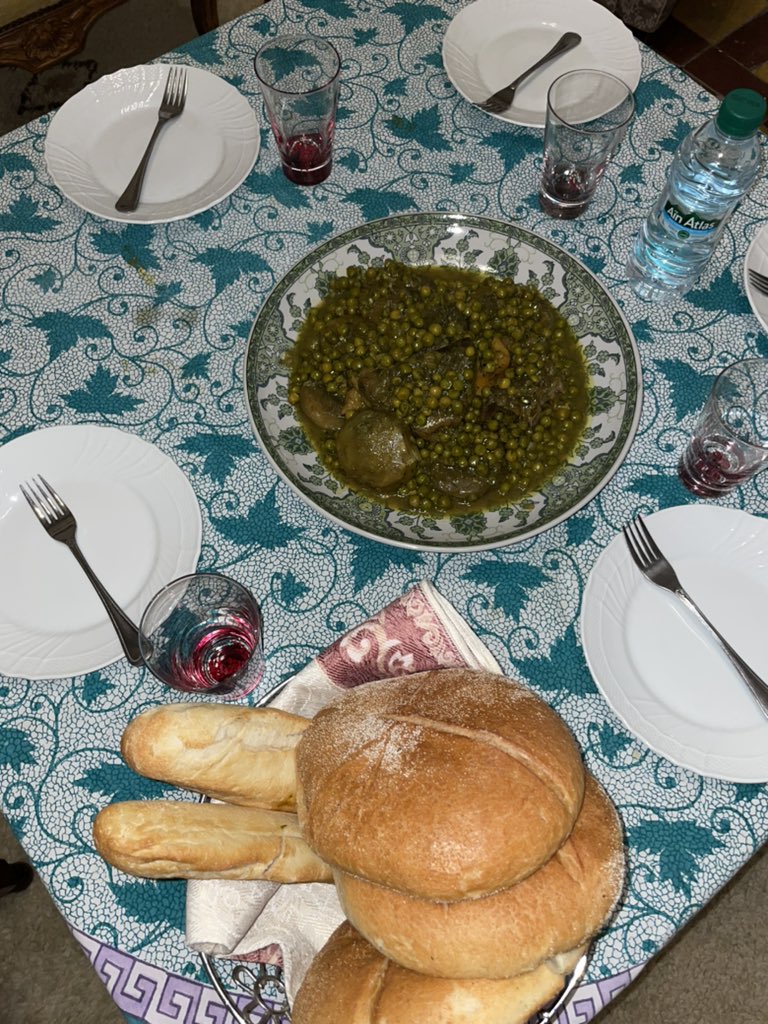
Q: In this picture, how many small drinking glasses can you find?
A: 4